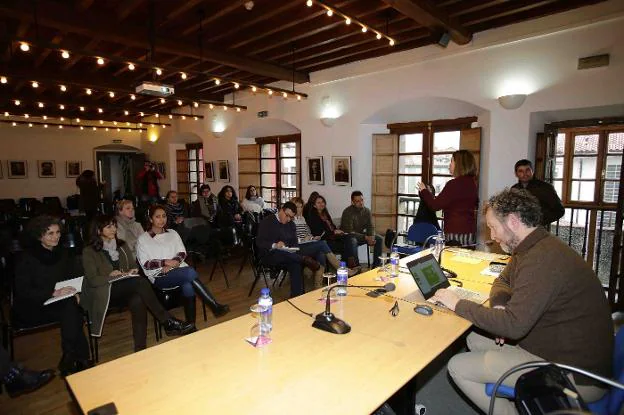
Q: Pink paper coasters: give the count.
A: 3